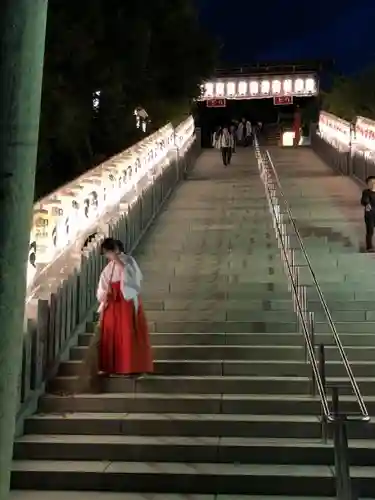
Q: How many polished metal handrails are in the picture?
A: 2